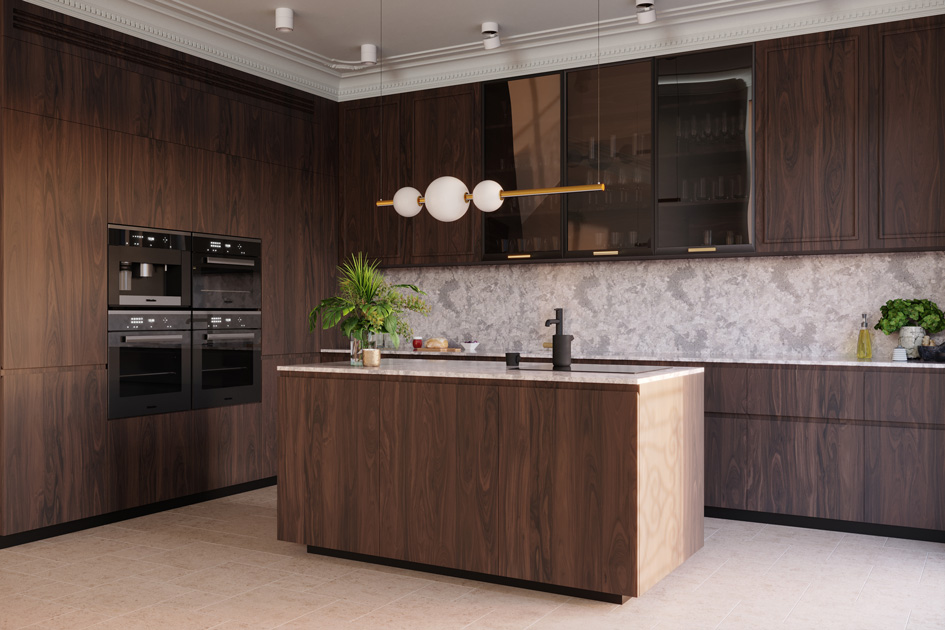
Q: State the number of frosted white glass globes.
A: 3